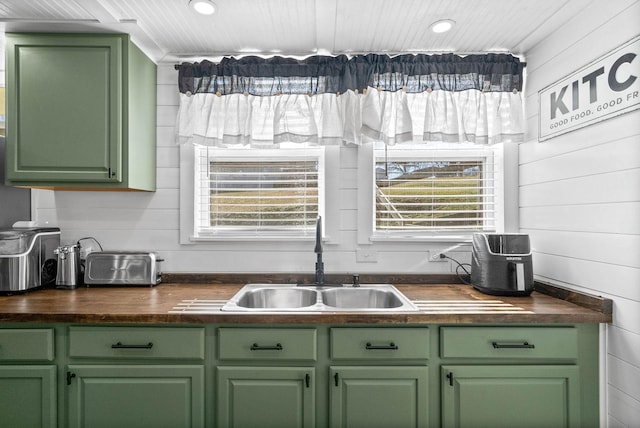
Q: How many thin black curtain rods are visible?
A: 1